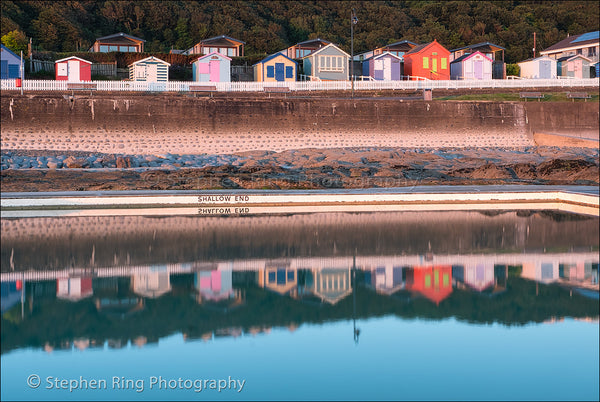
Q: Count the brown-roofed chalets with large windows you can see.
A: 5